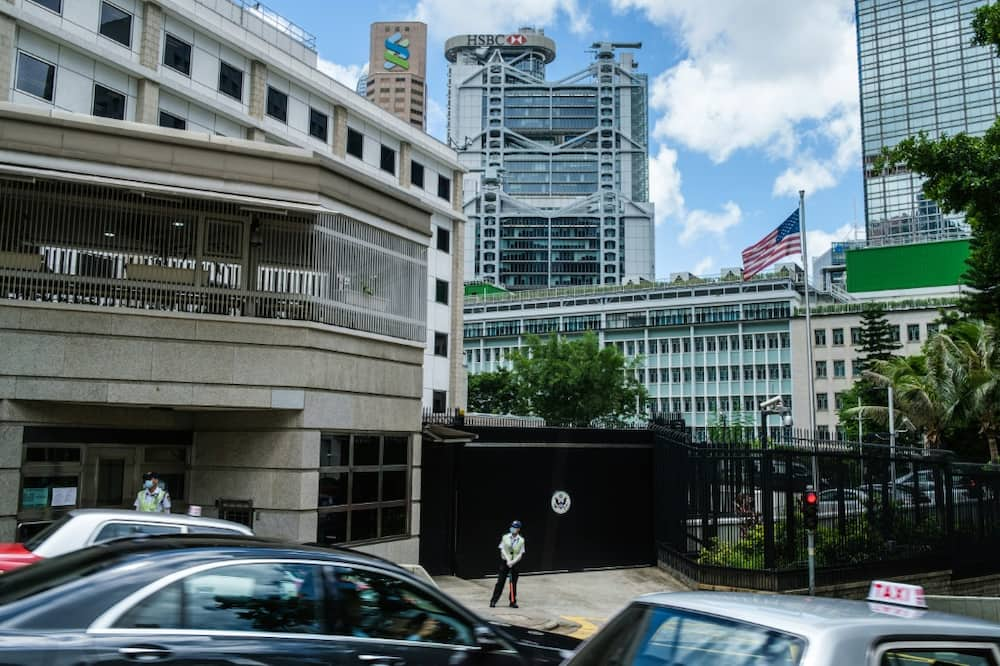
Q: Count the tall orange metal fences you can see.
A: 0